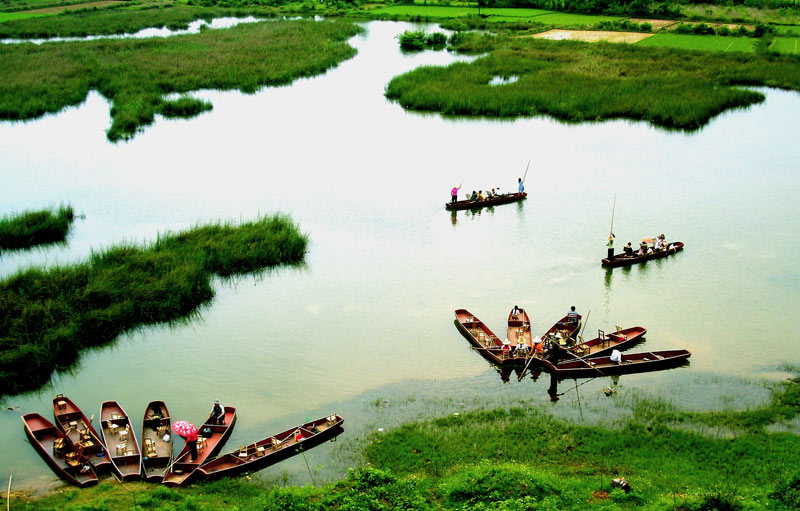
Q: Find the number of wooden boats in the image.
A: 13